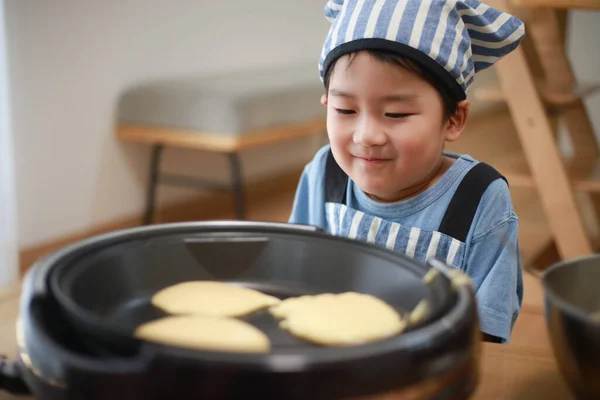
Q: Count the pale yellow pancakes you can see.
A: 3